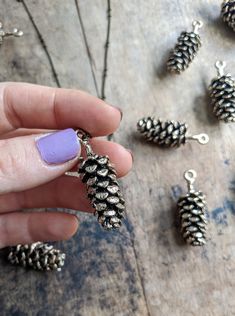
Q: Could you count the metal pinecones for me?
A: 7